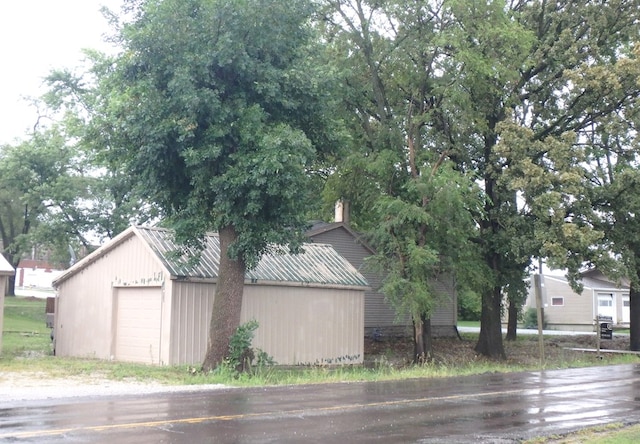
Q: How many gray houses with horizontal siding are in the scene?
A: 1